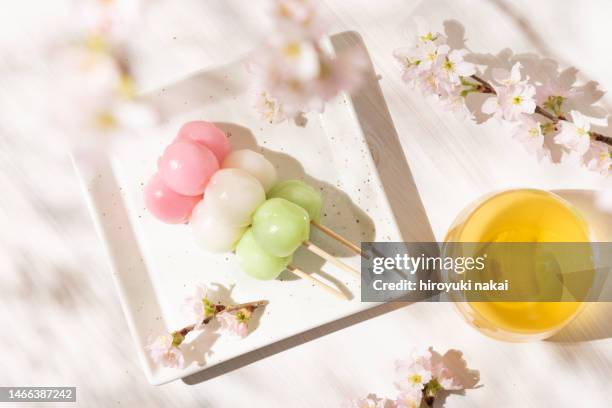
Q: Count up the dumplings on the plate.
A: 9